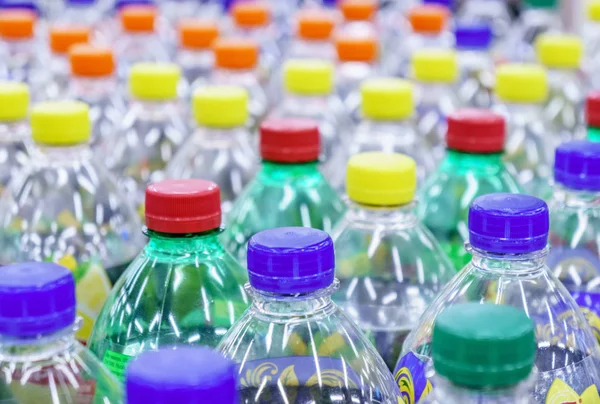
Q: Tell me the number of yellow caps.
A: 11